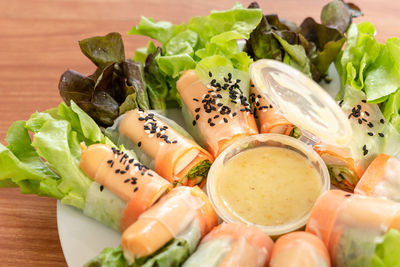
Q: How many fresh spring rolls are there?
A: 10